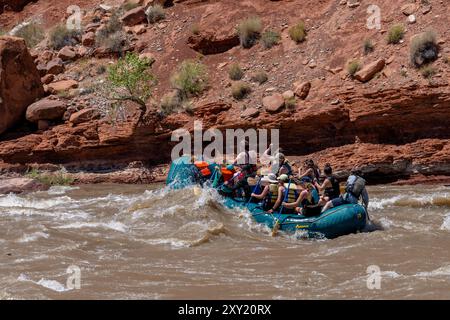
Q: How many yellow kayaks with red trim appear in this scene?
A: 0